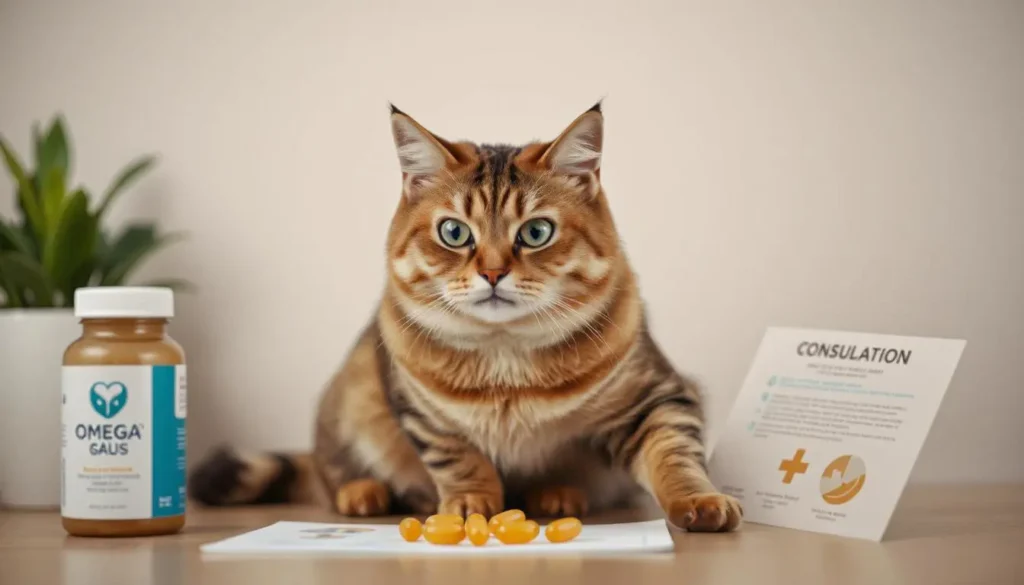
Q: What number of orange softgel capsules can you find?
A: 7